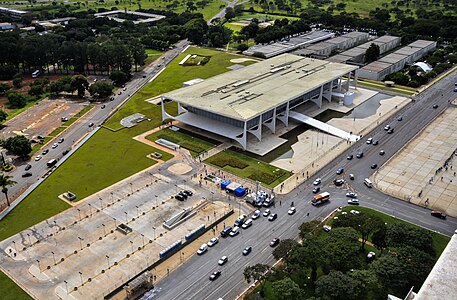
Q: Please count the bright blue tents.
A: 2